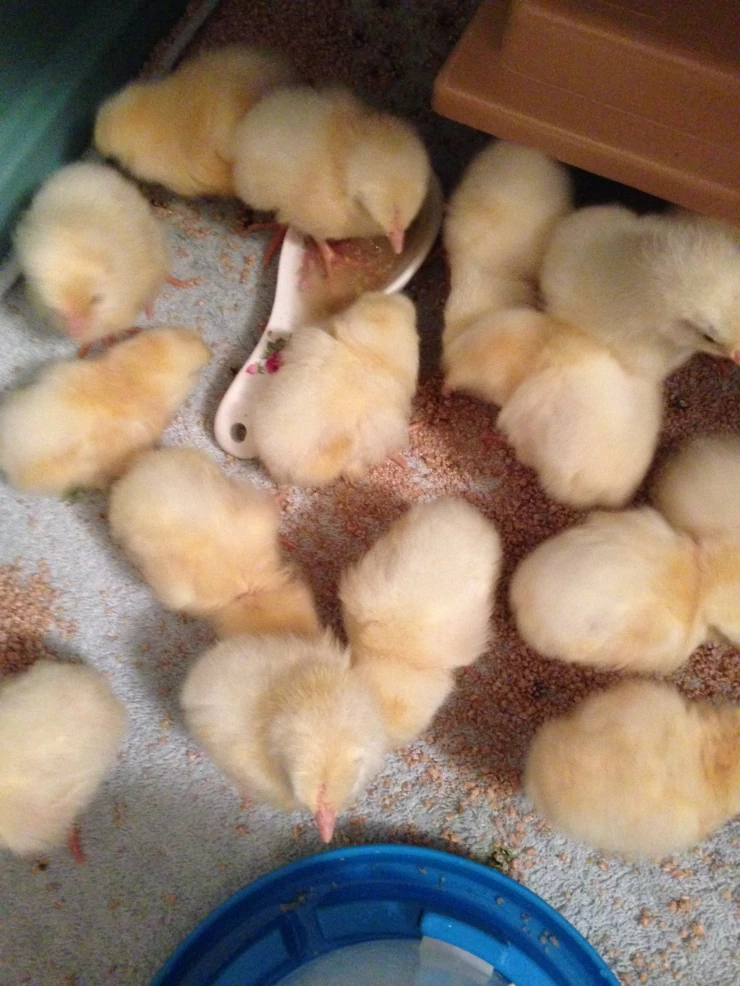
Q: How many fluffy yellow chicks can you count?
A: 15